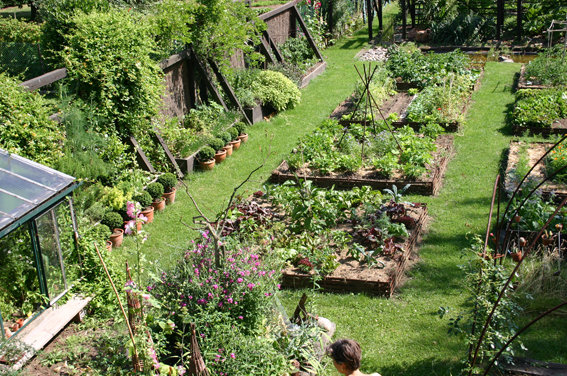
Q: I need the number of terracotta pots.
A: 11